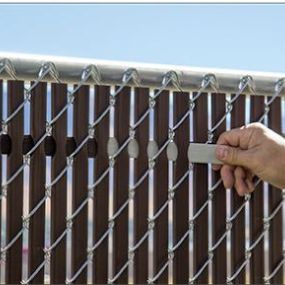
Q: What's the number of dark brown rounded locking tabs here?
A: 5